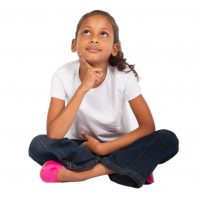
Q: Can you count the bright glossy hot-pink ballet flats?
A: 2